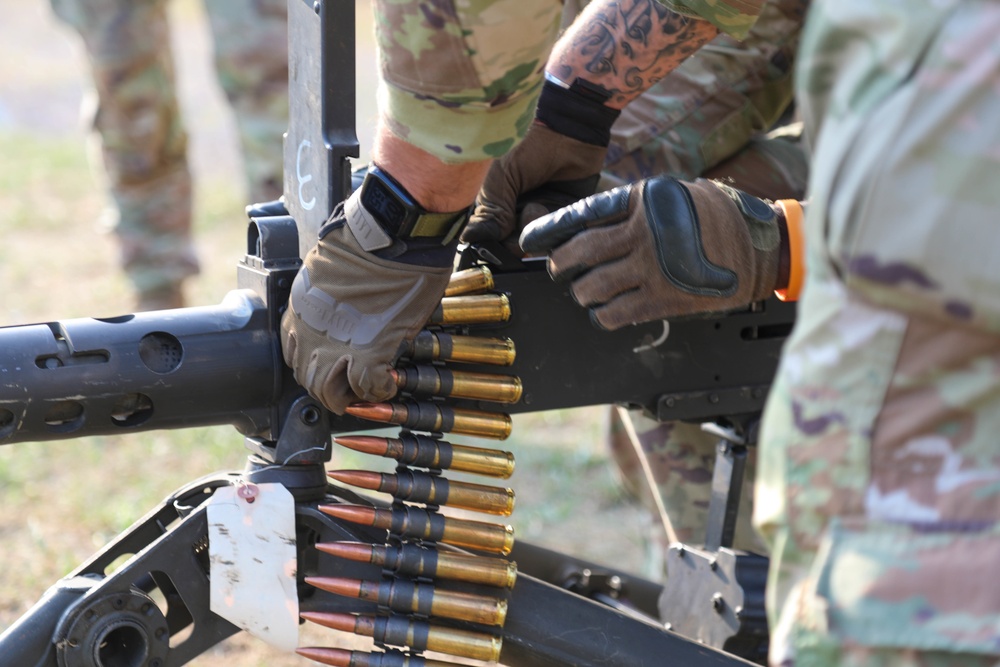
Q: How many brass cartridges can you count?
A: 12